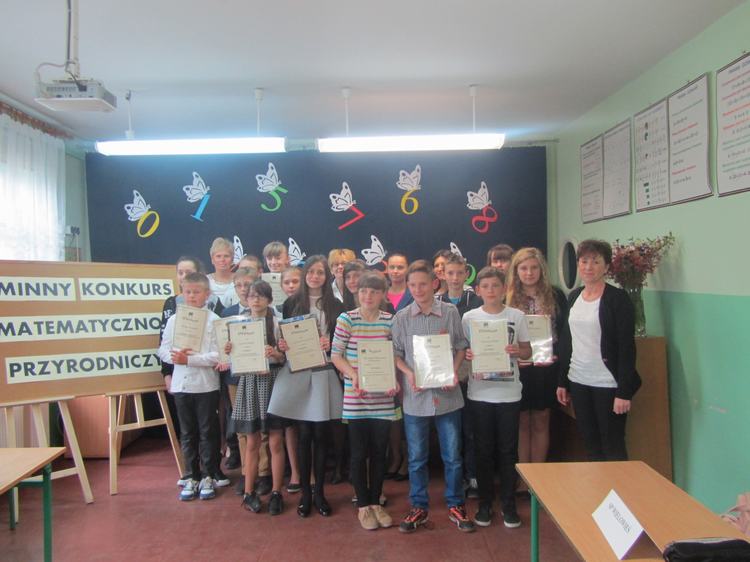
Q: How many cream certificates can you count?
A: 9